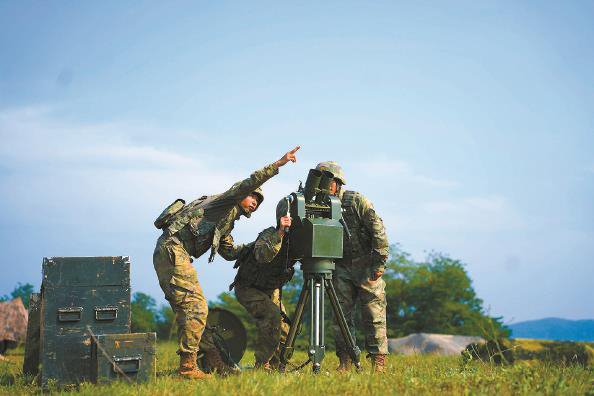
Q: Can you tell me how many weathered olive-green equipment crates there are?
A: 2